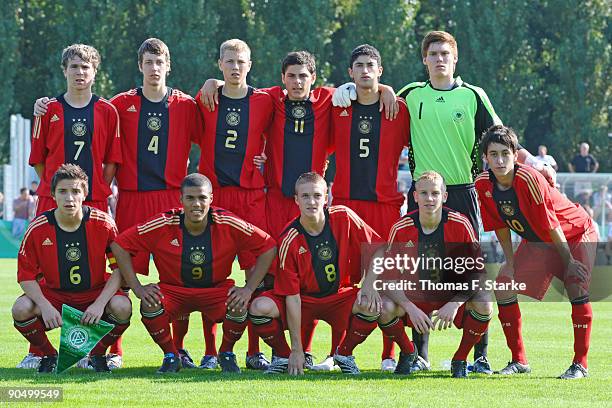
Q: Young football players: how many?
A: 11